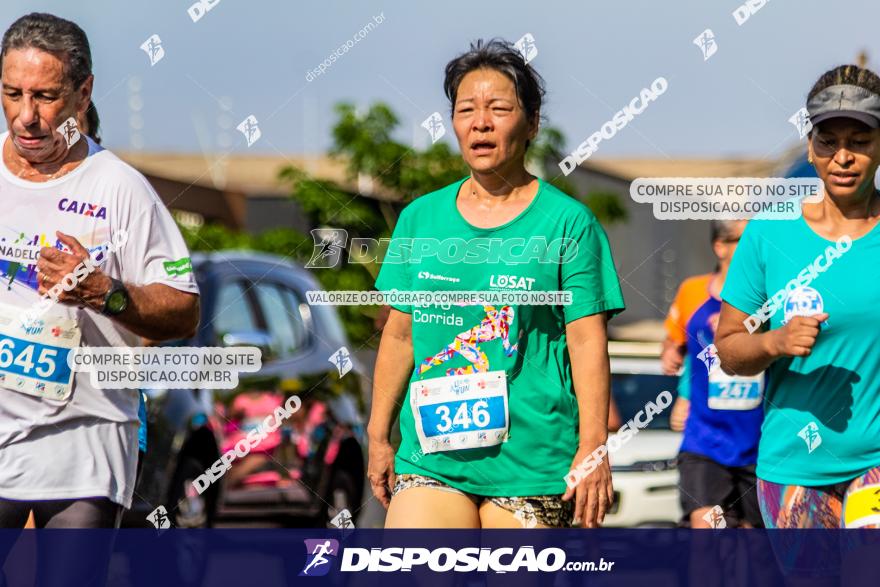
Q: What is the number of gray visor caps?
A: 1